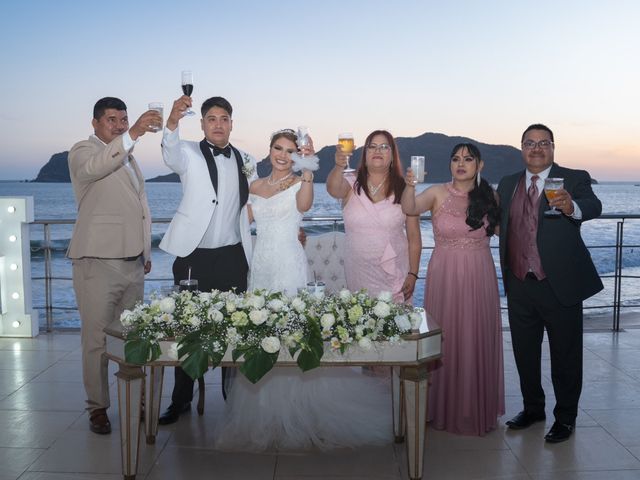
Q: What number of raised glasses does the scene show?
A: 6